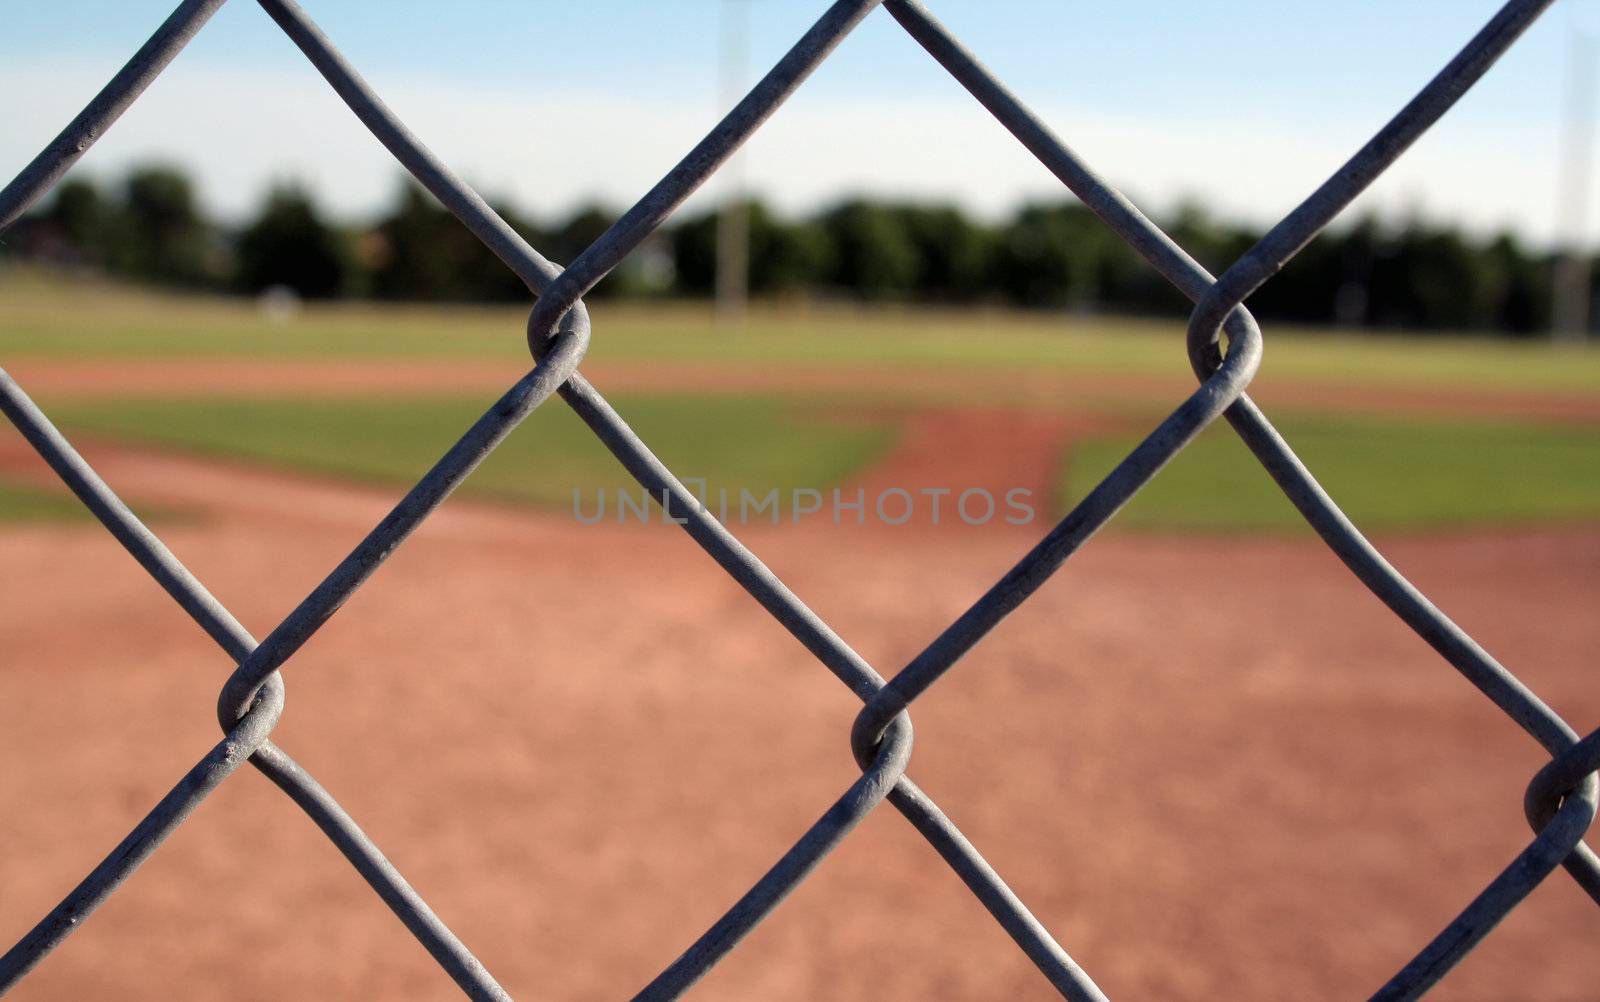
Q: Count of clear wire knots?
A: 5